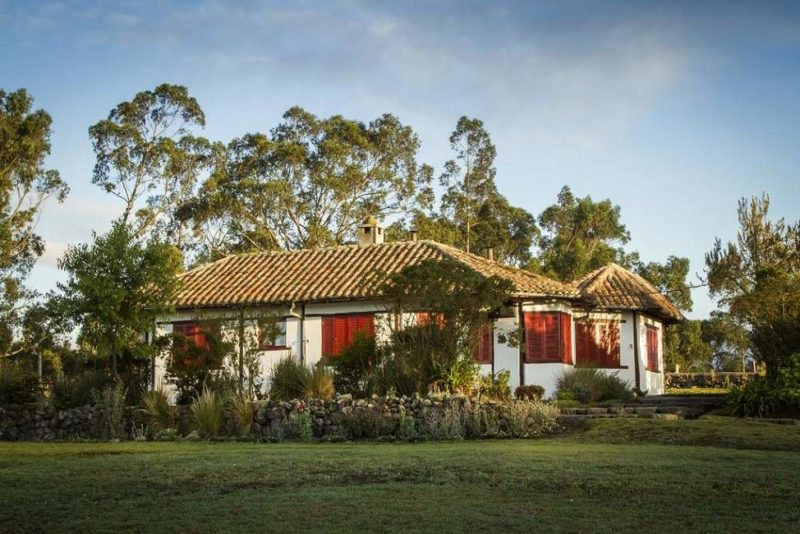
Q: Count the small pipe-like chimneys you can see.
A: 2